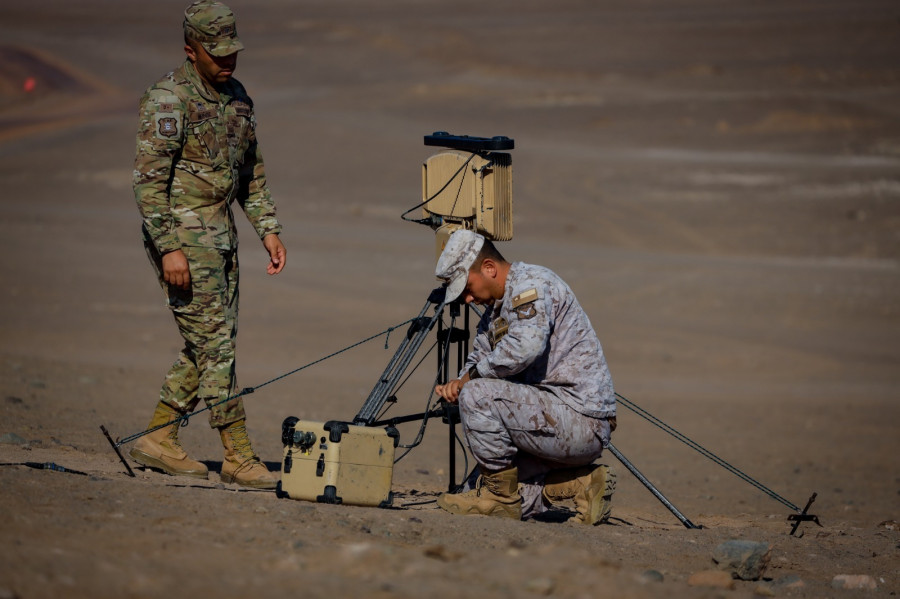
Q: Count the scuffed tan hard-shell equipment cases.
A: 1